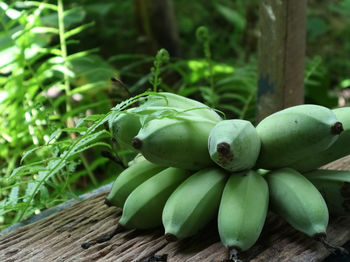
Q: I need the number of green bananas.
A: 12